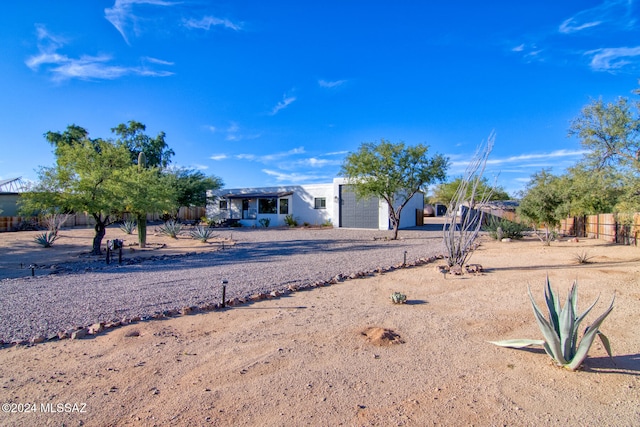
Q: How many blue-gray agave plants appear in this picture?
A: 5